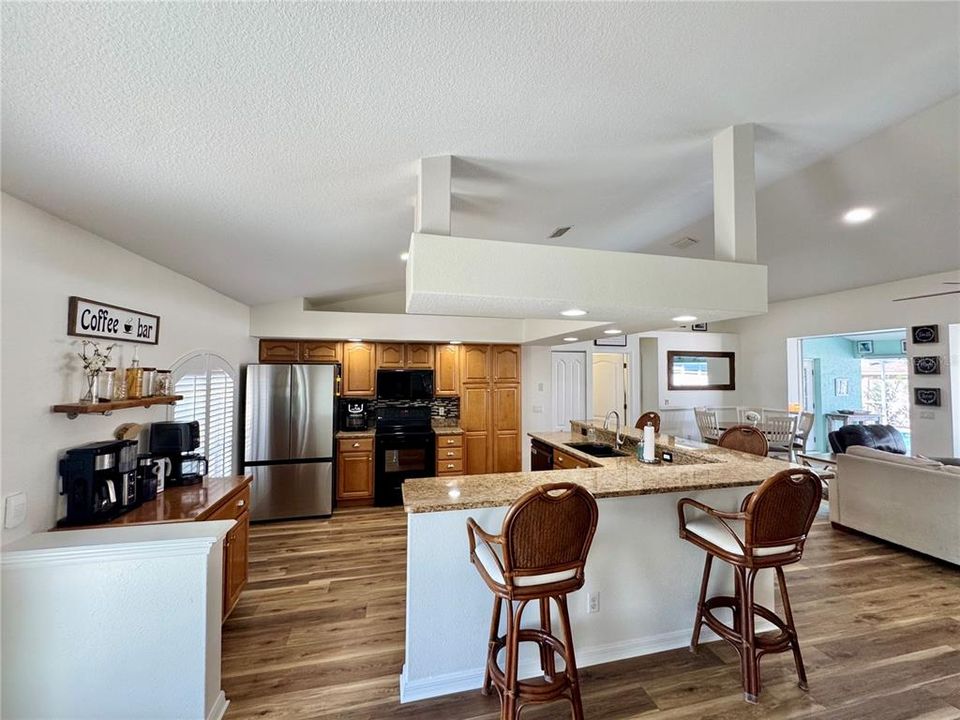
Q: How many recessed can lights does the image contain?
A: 8